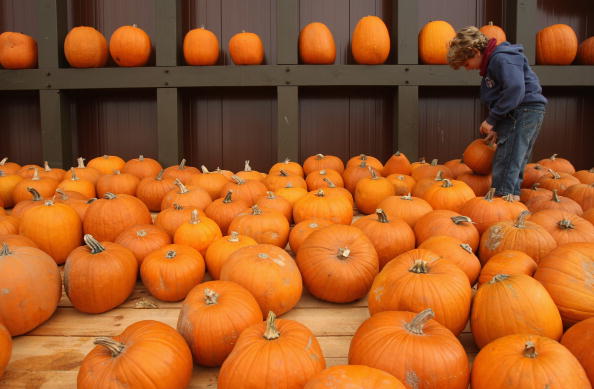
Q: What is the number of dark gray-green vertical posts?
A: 5